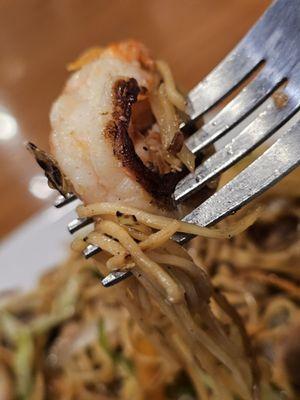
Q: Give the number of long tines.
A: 4